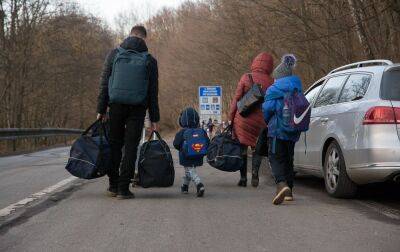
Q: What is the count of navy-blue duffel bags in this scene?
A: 3